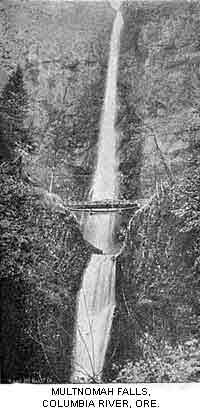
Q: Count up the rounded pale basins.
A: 1